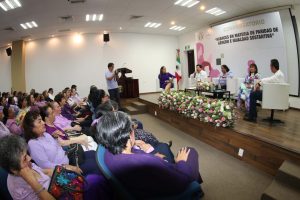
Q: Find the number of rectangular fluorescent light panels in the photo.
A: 7